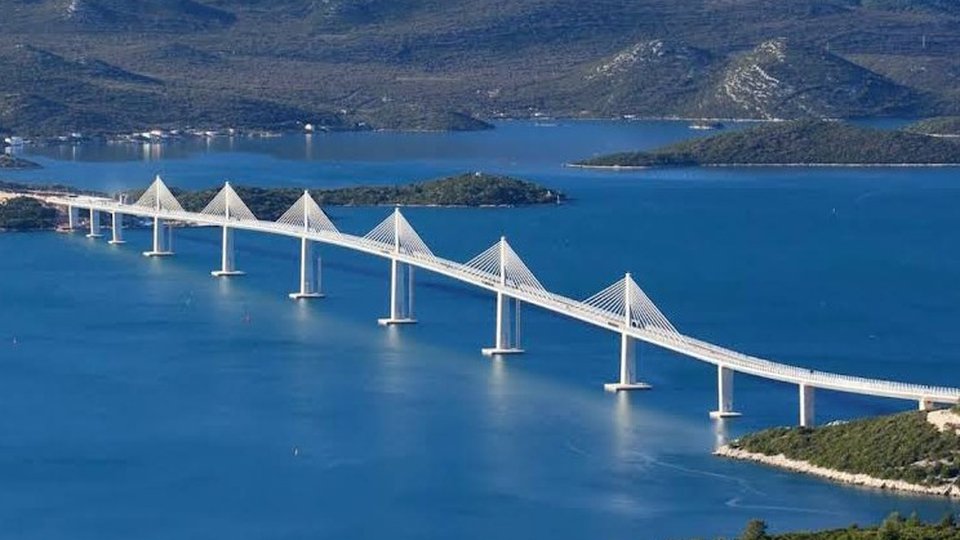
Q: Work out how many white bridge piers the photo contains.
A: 12